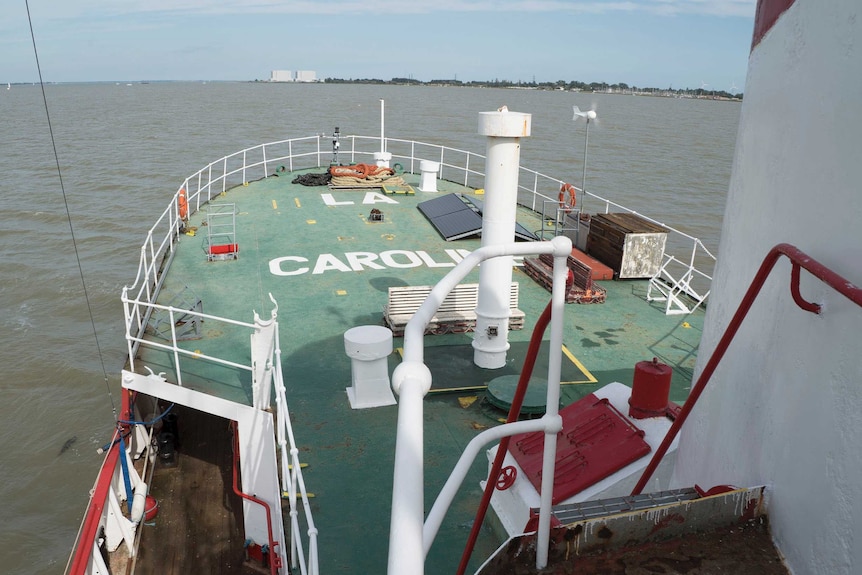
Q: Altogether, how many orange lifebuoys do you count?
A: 2